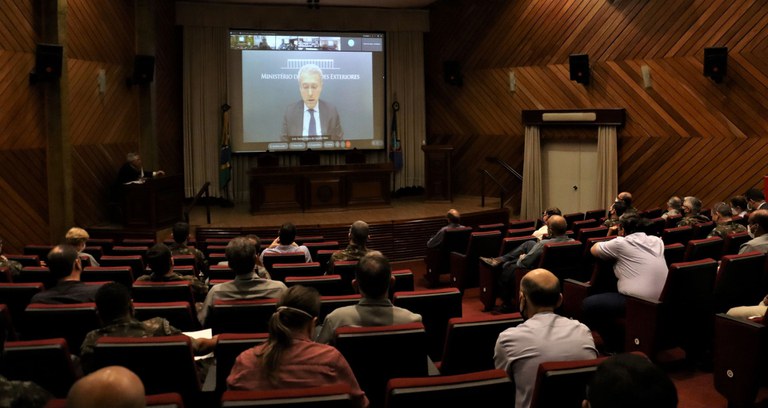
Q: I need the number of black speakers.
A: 5